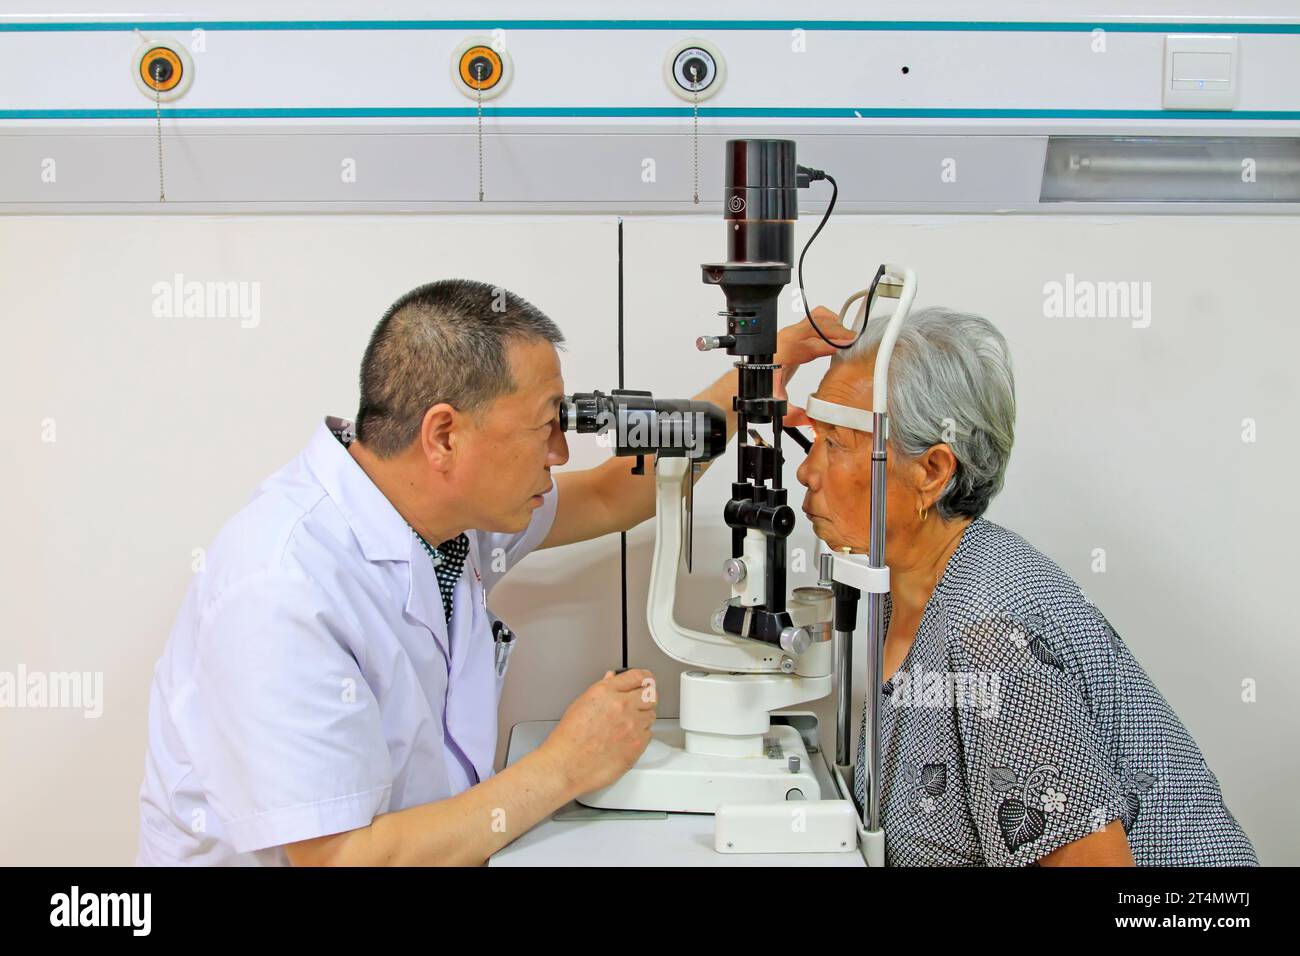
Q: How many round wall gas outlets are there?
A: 3